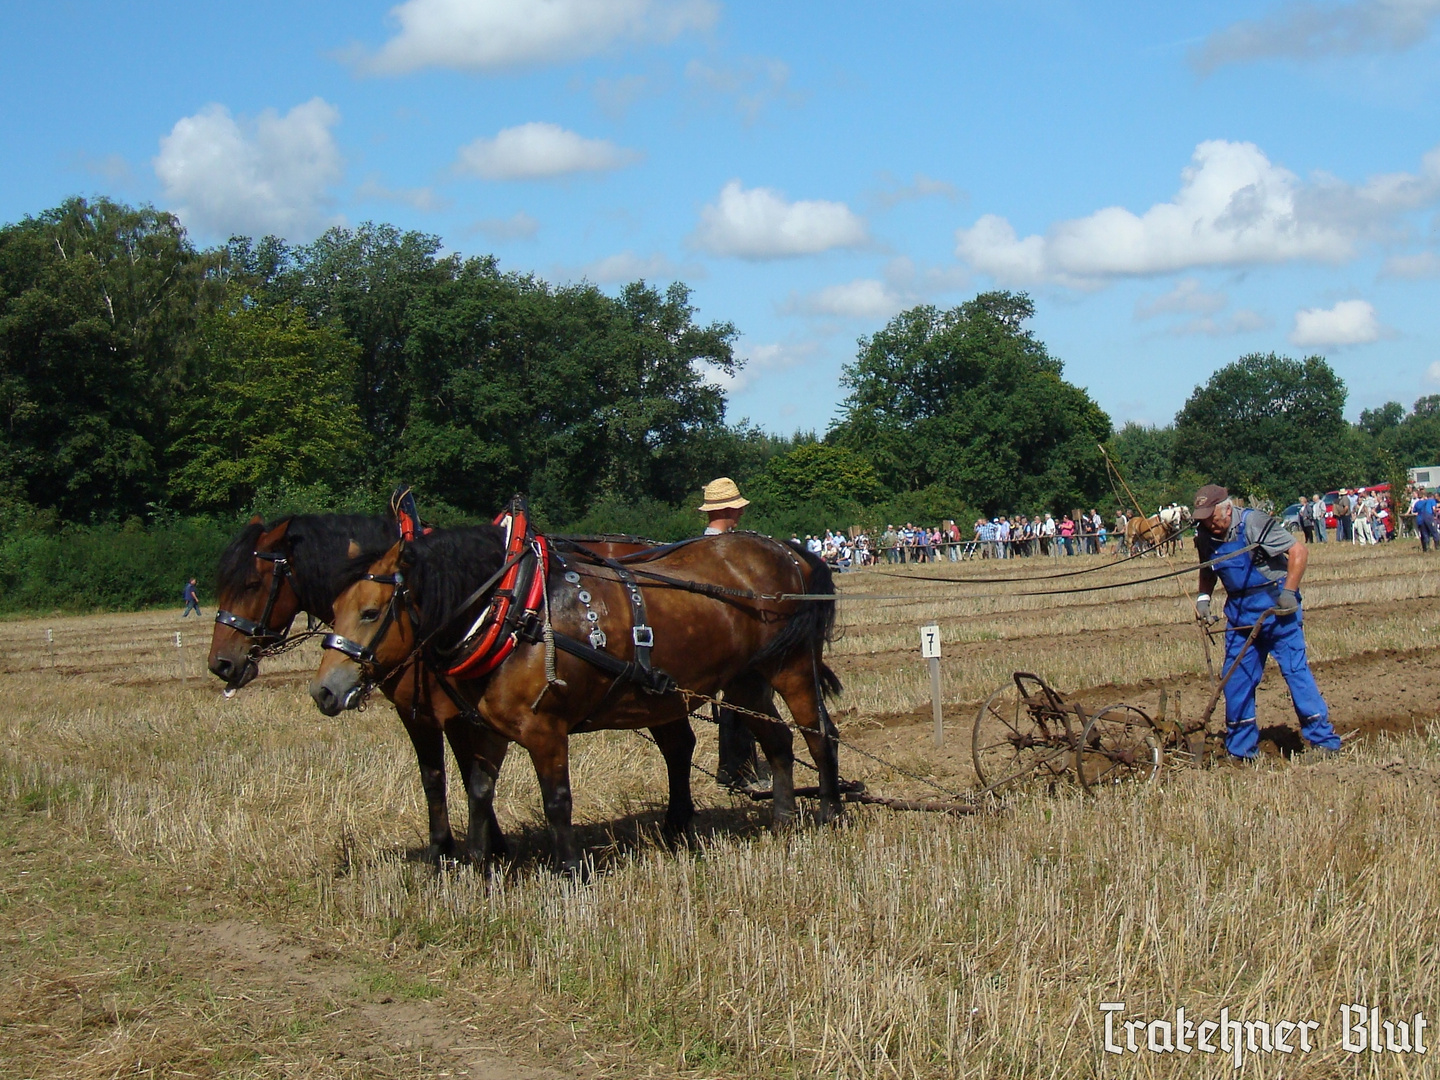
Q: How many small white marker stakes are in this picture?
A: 3